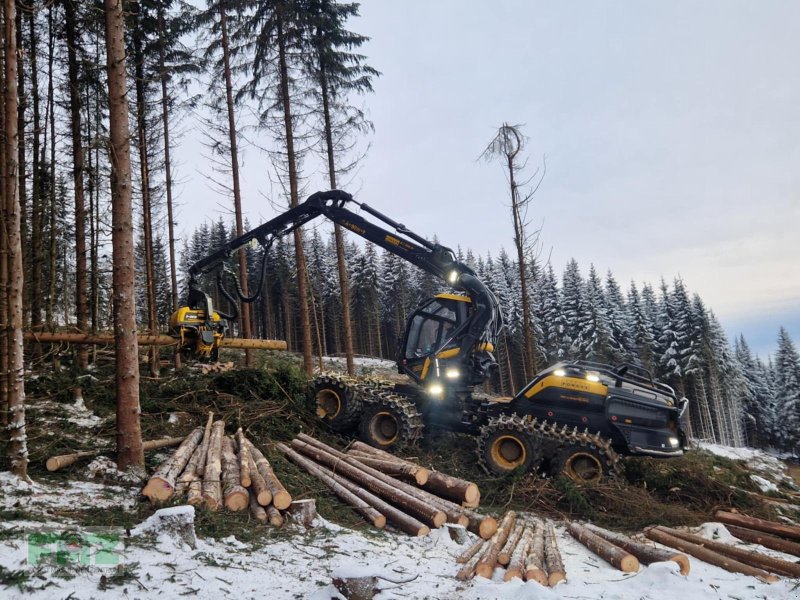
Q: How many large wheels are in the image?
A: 4